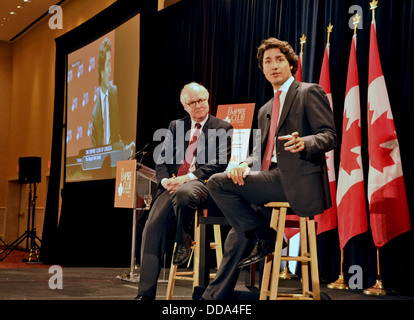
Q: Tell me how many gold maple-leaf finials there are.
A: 4